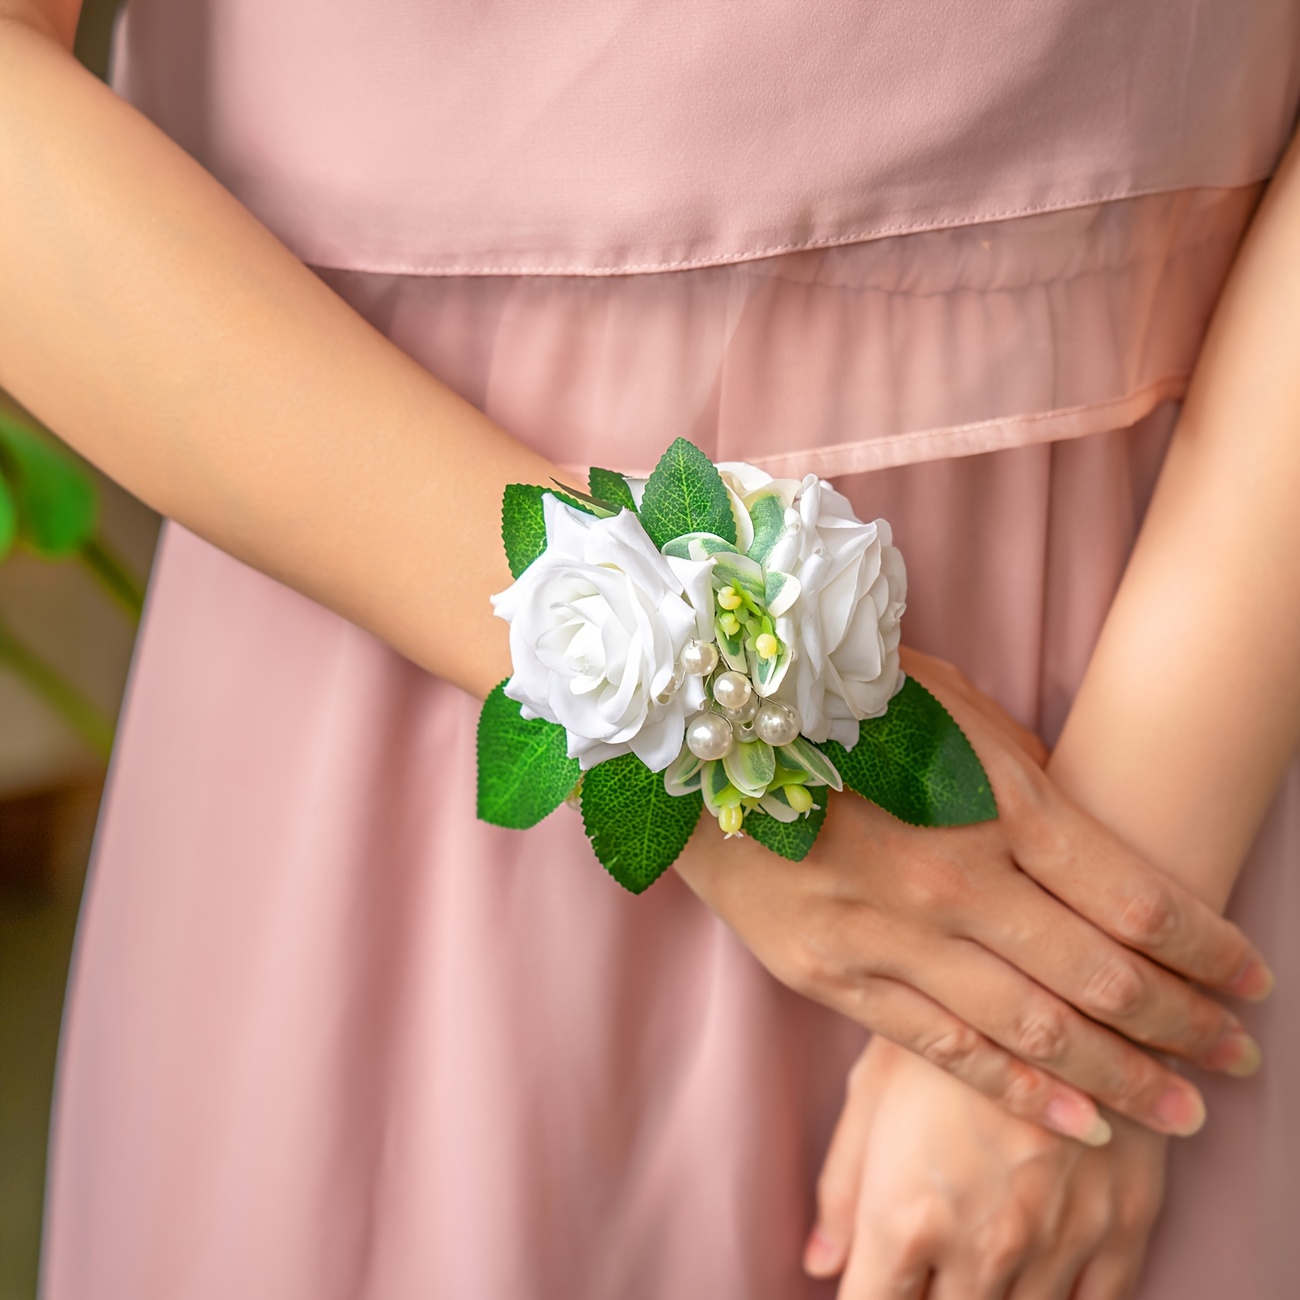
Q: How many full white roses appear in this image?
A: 2